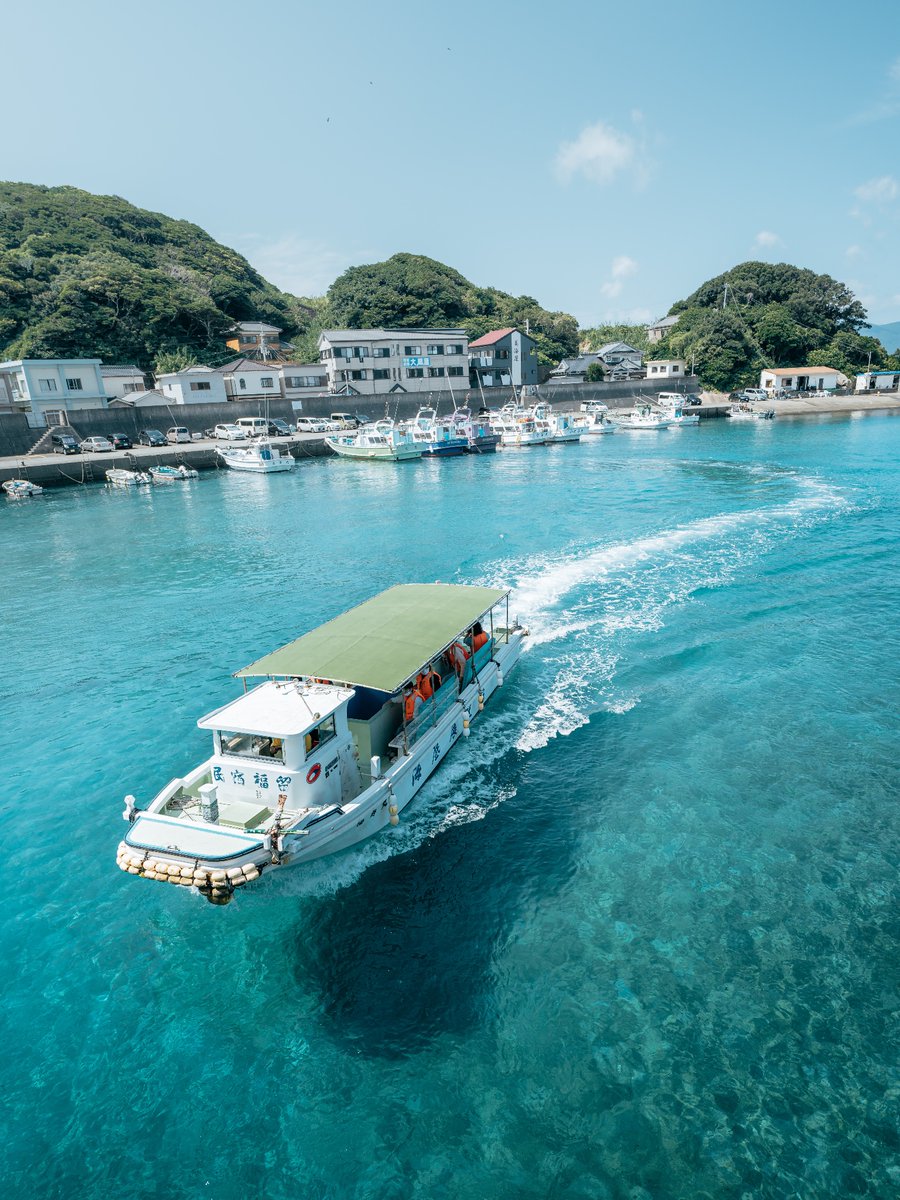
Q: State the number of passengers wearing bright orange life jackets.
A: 4